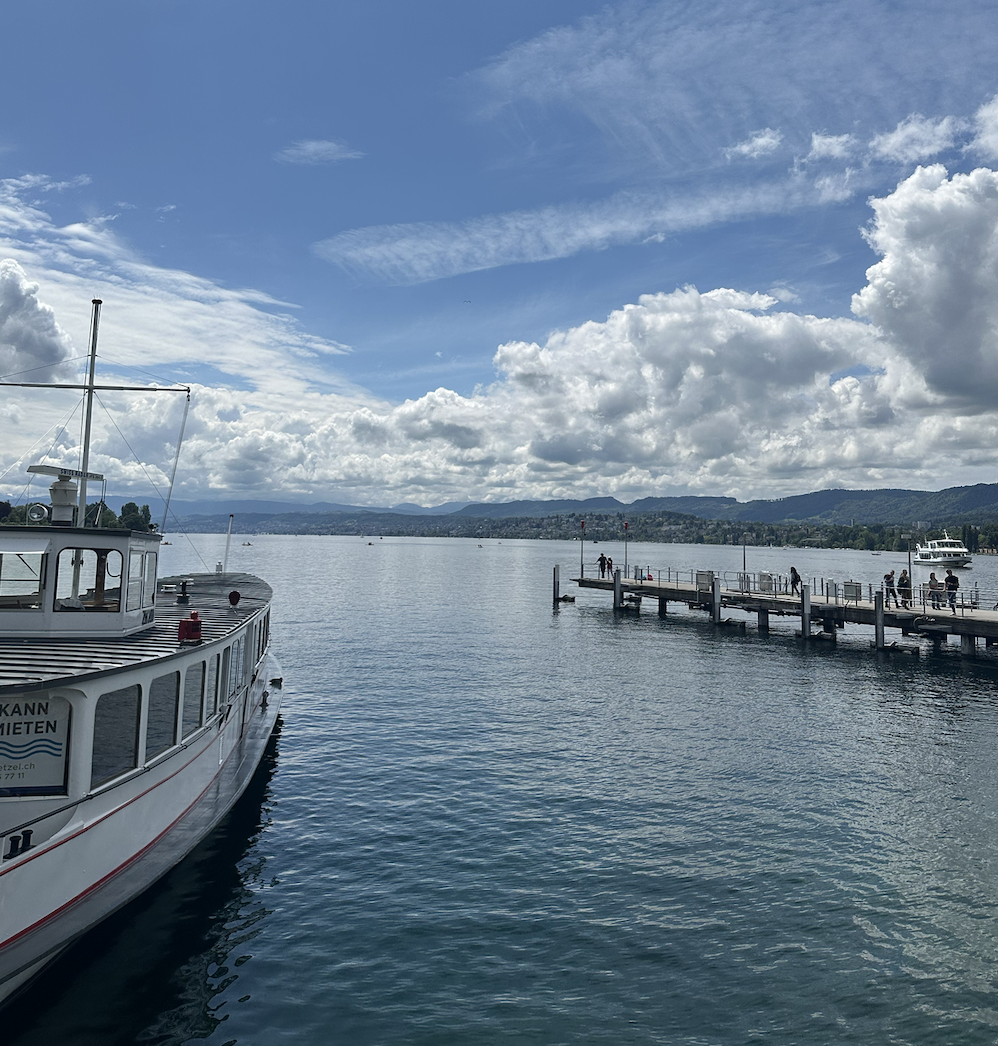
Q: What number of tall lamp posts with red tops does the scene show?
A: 2